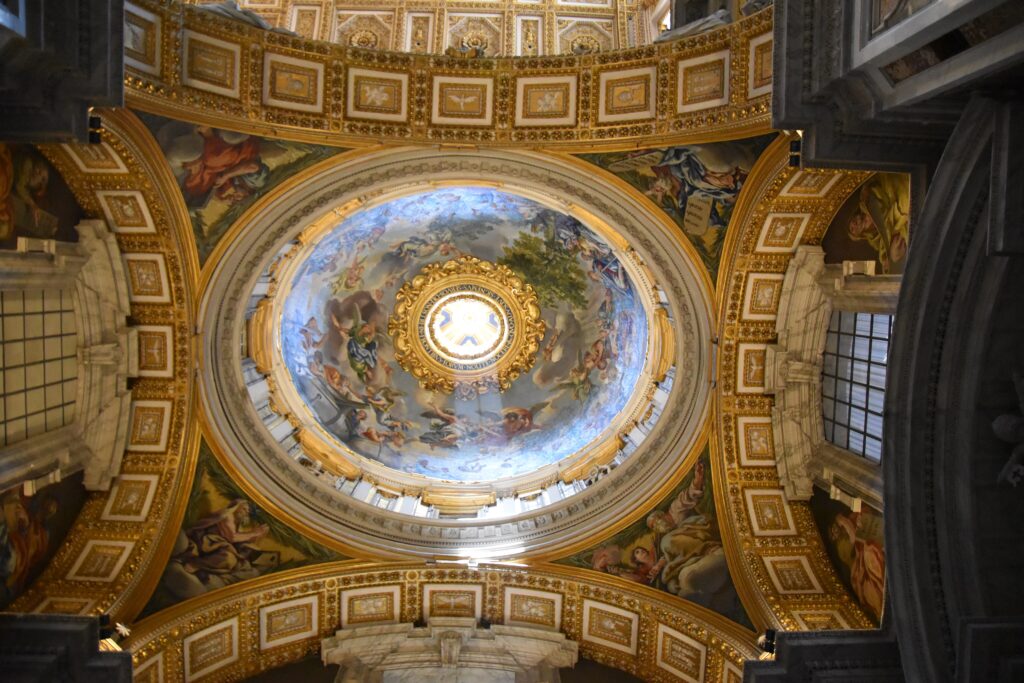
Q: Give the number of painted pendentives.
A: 4